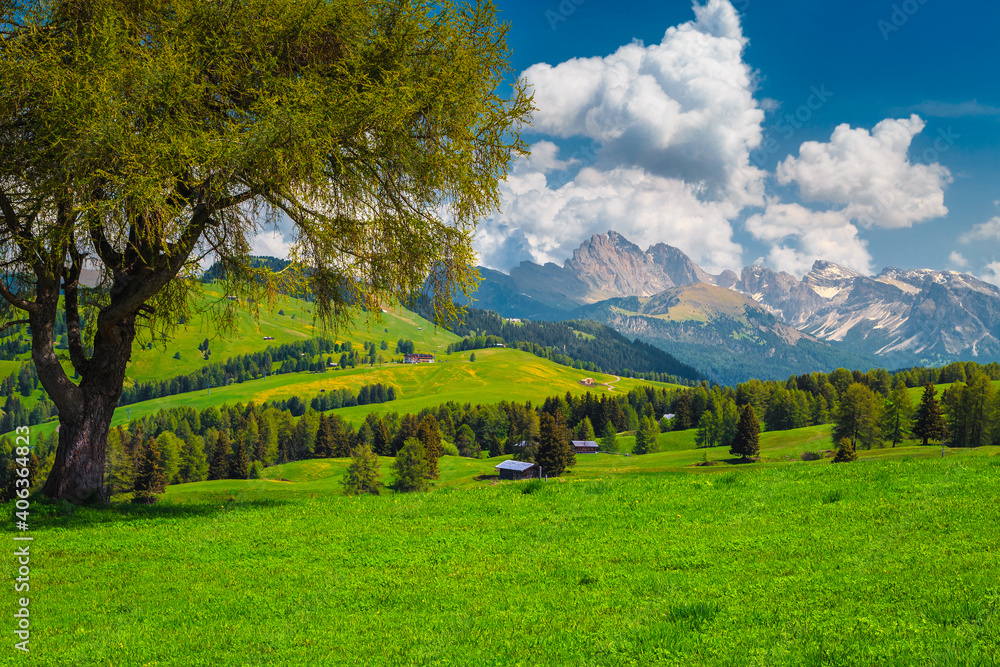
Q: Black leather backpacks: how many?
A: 0